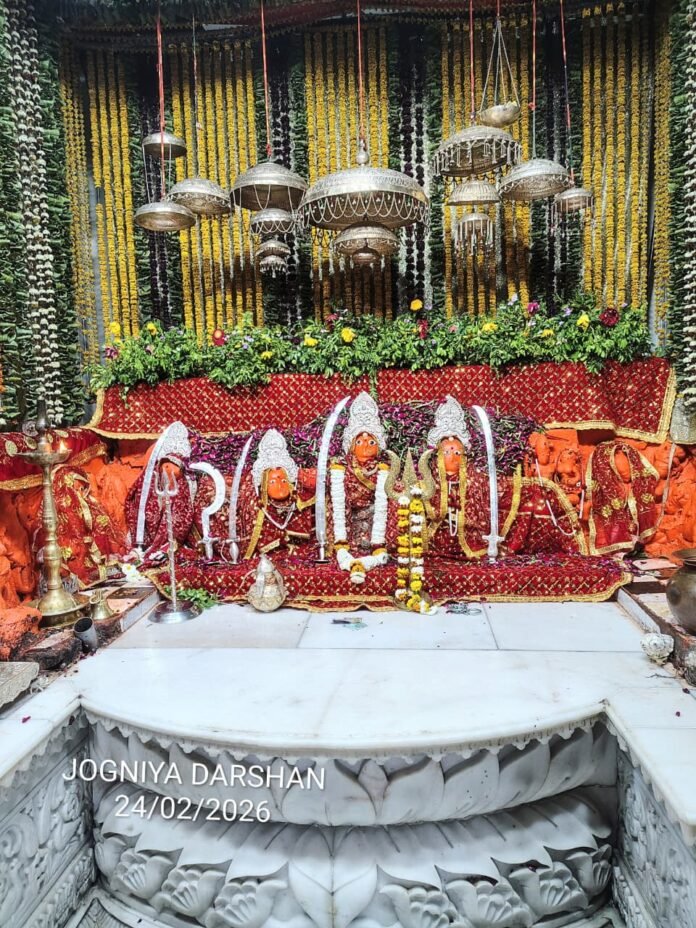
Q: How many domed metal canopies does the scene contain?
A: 15